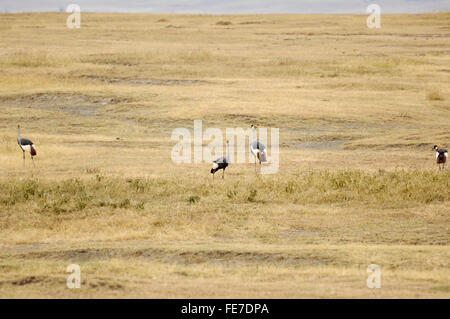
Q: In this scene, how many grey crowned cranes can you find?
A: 4